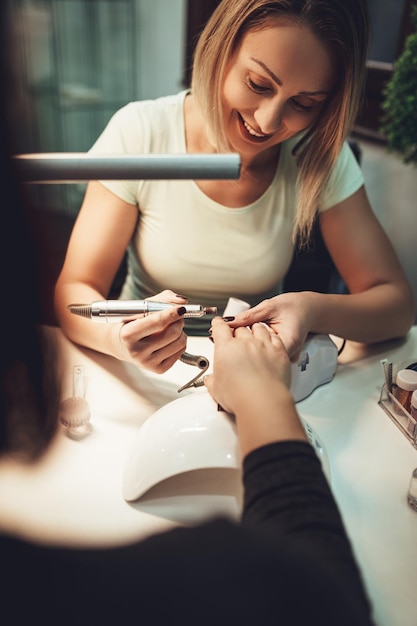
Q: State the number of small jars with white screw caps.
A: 2